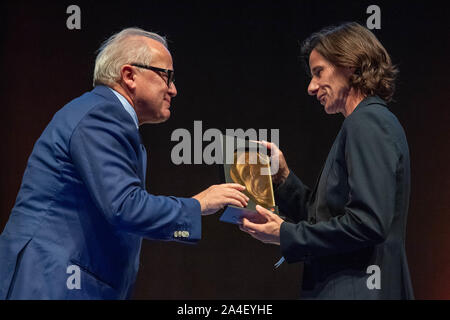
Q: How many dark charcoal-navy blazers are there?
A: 1